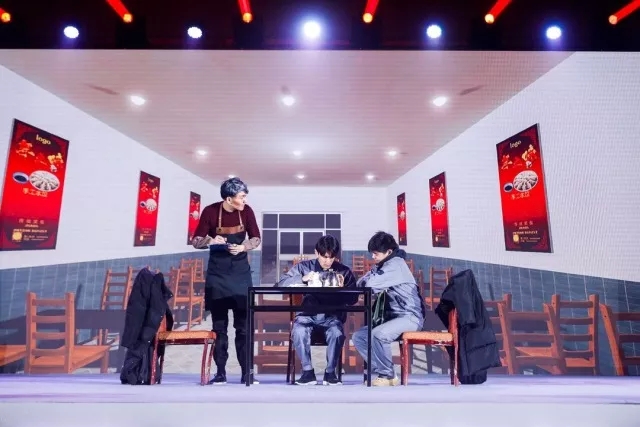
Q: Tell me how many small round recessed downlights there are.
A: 9